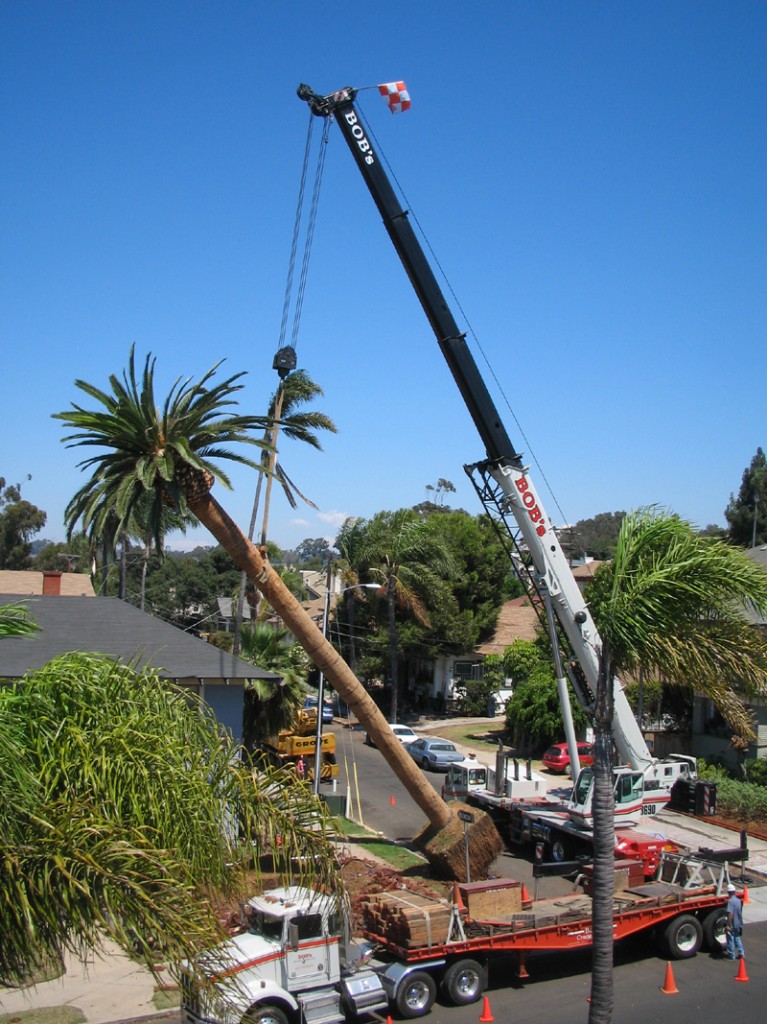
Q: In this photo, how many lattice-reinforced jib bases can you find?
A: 1